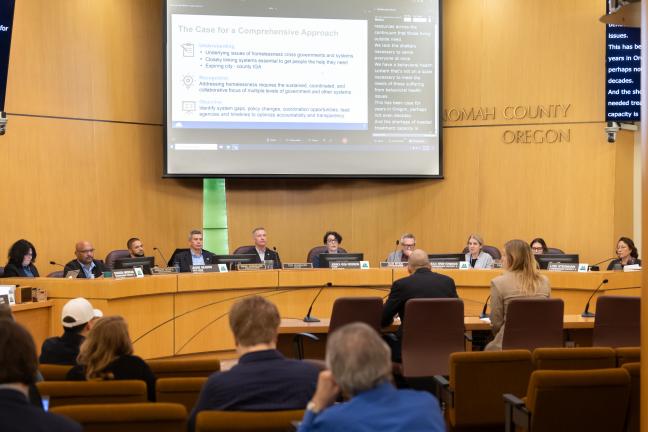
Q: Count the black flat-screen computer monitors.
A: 5